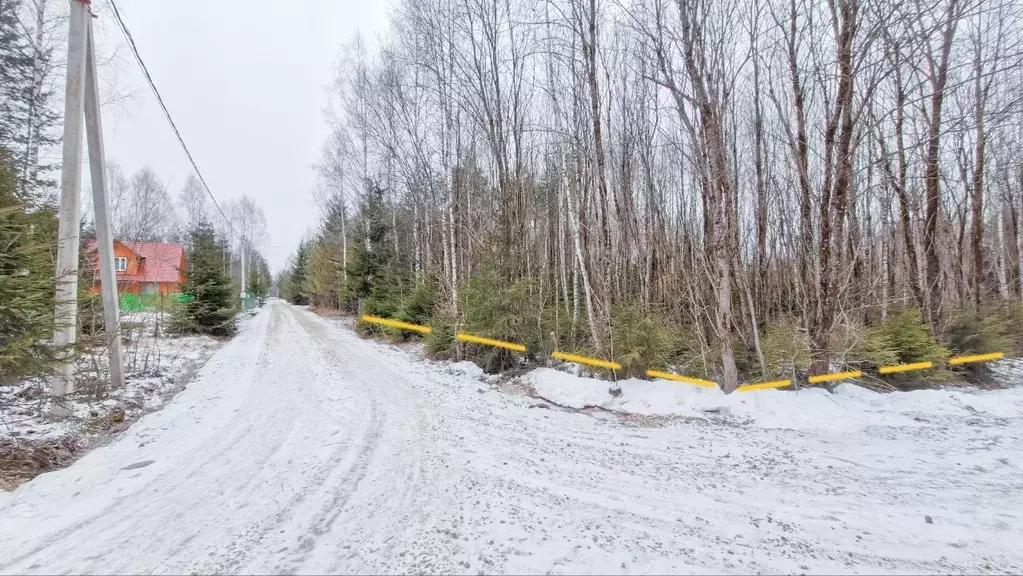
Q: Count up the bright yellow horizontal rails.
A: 8